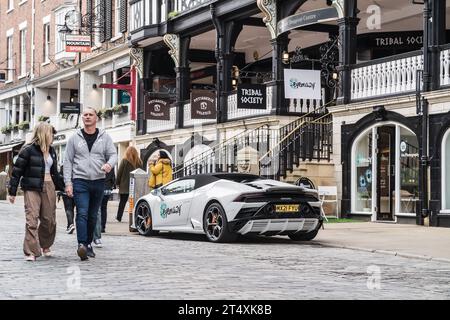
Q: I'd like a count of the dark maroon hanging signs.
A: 2